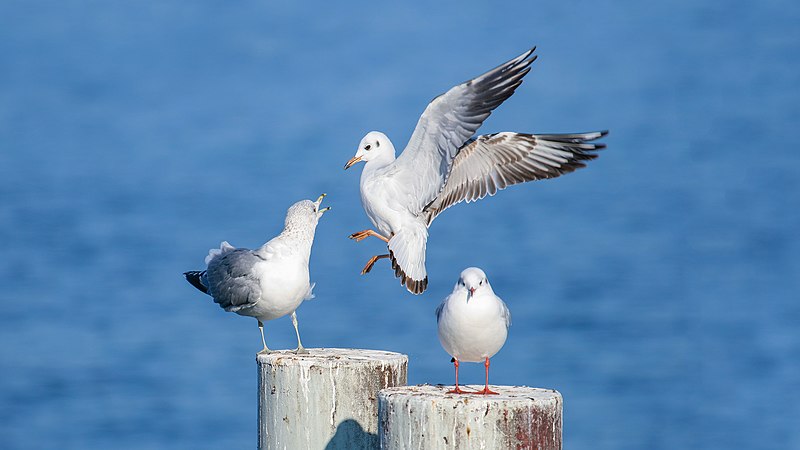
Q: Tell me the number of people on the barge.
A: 0